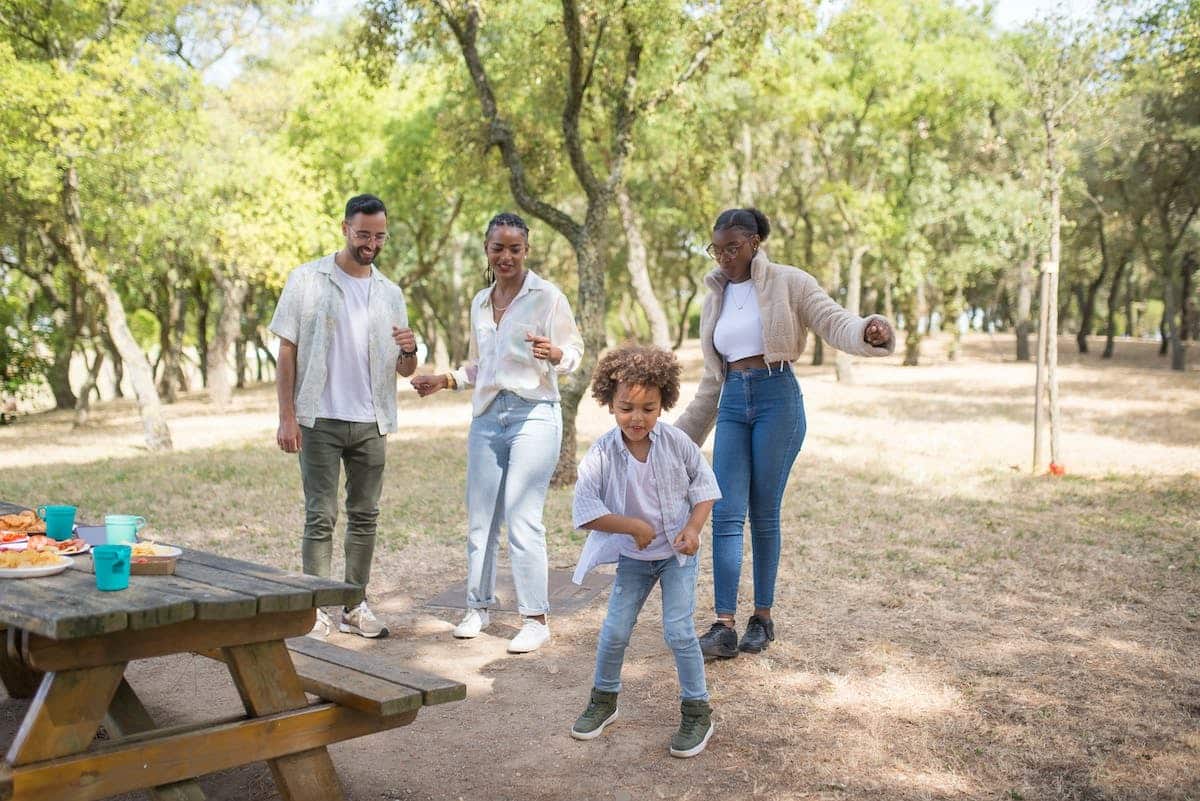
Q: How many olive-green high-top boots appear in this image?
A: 2